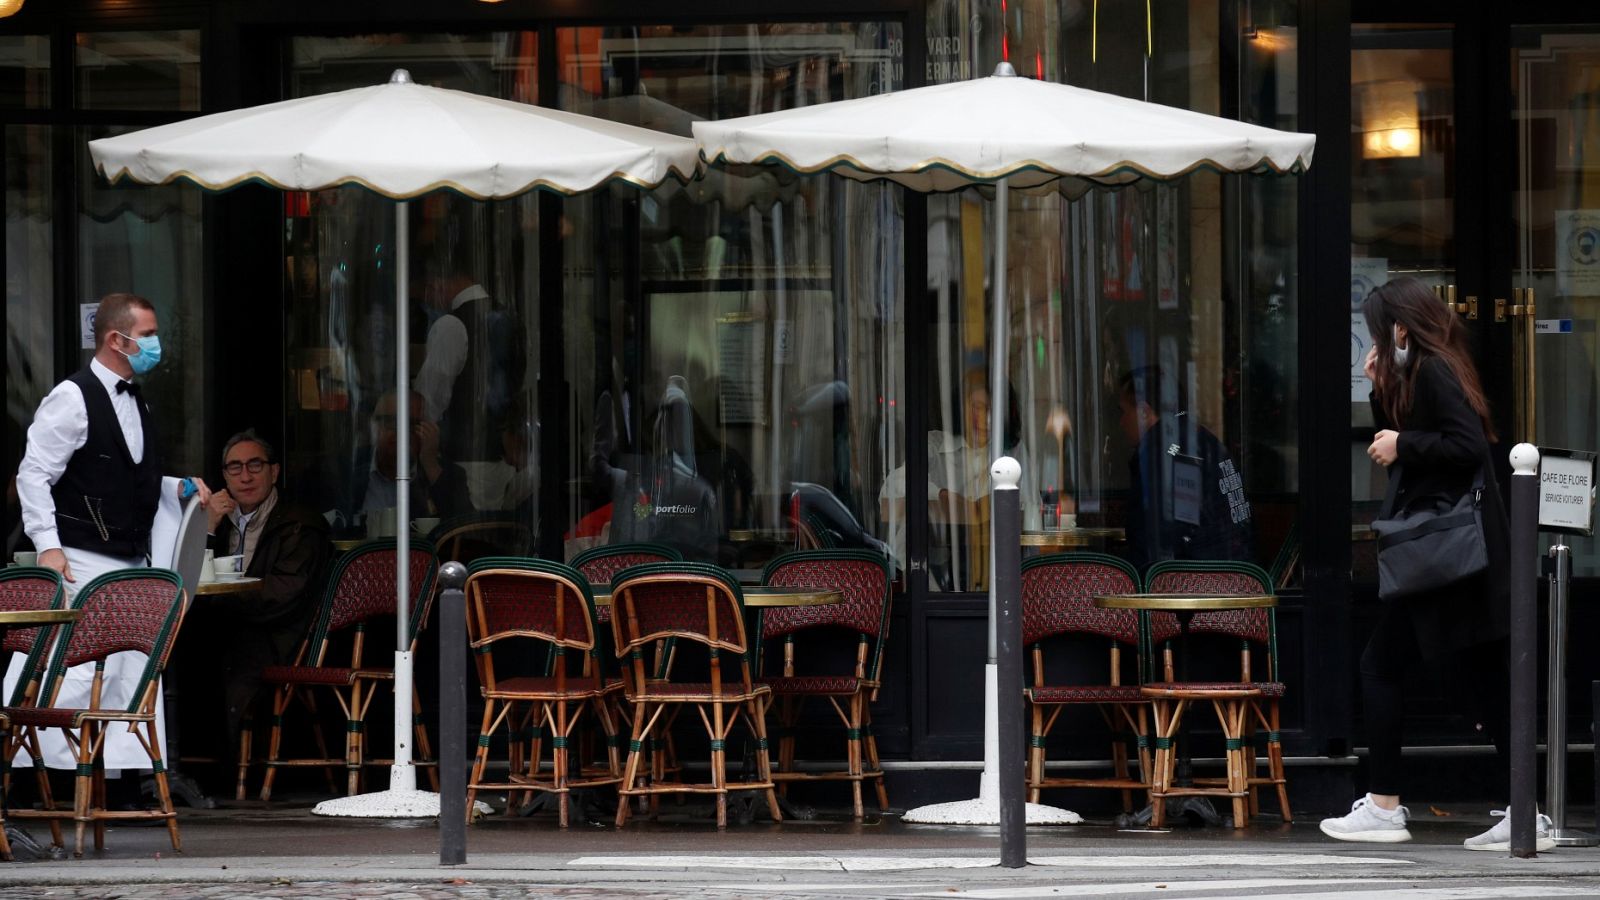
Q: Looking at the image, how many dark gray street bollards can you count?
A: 3